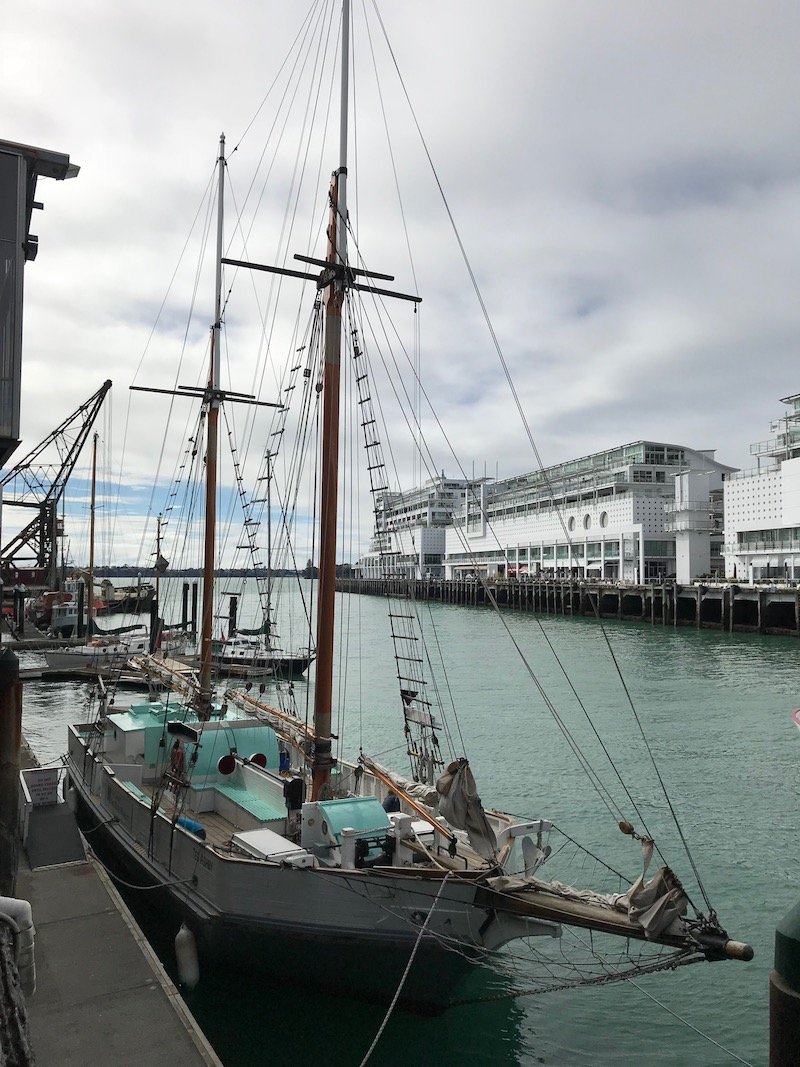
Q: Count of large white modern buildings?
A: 3